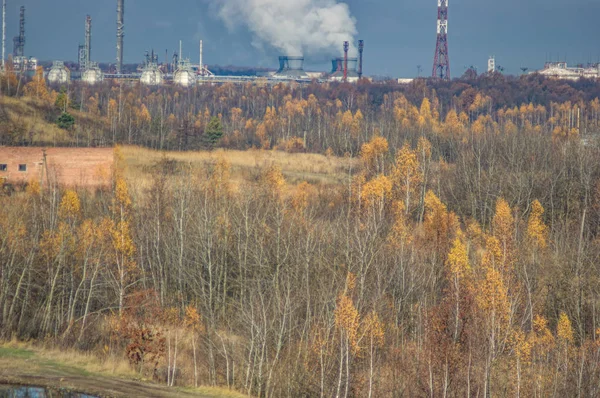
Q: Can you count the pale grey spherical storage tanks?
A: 4